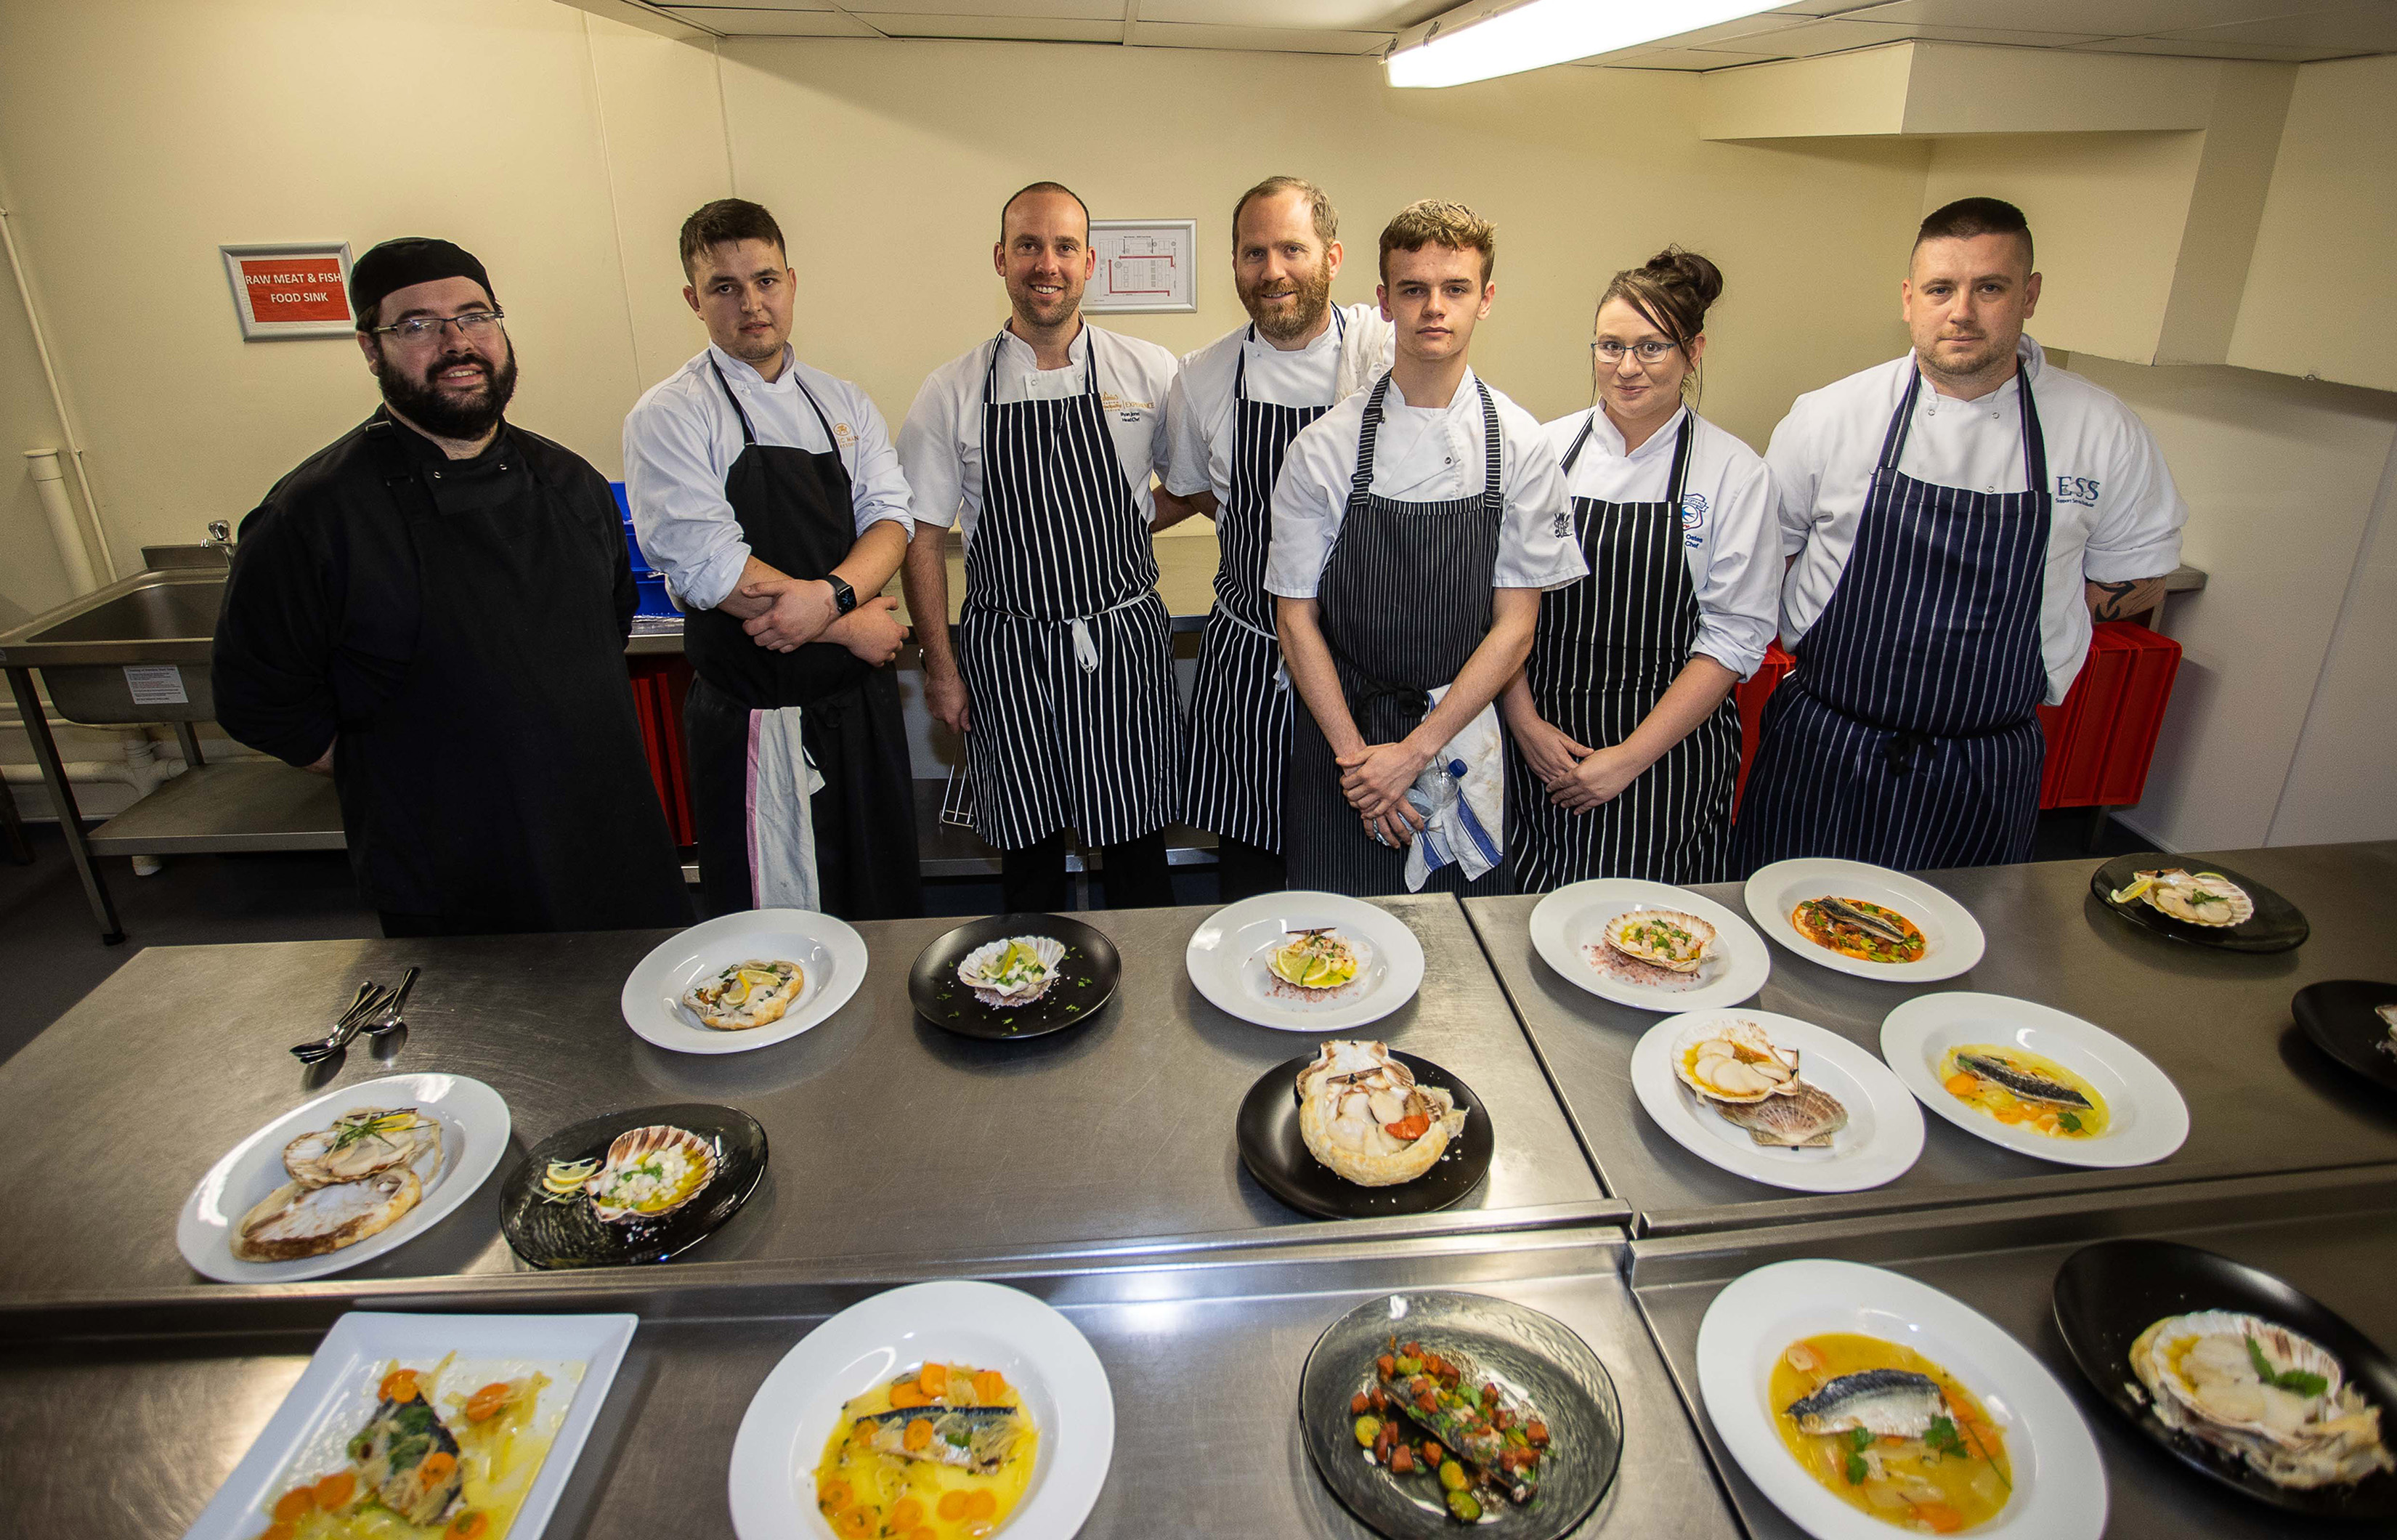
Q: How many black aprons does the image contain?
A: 2